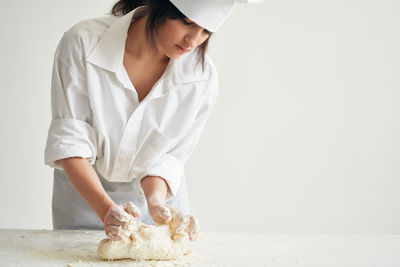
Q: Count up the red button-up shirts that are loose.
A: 0